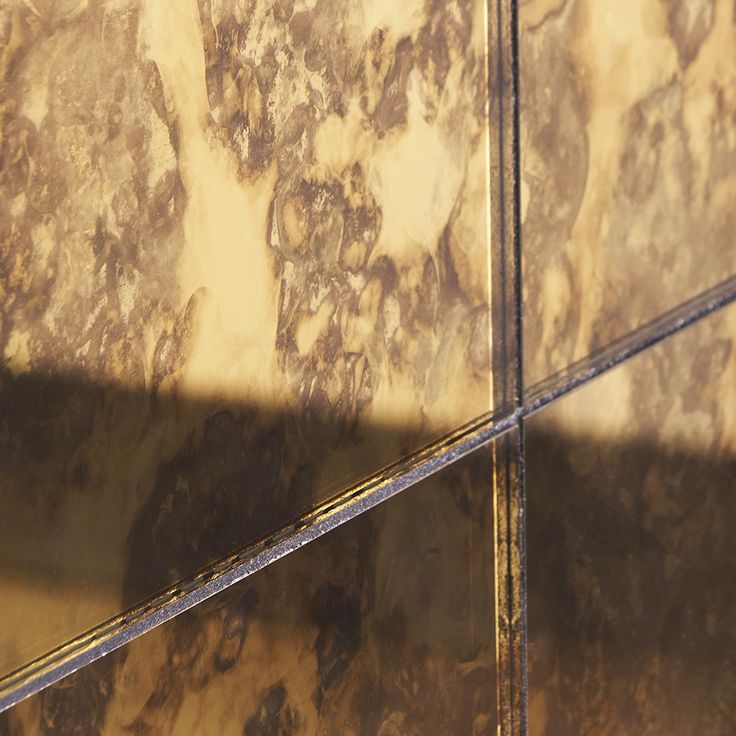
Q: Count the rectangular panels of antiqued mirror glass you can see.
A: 4